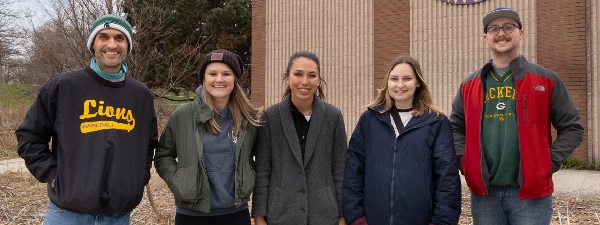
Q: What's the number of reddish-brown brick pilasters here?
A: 3